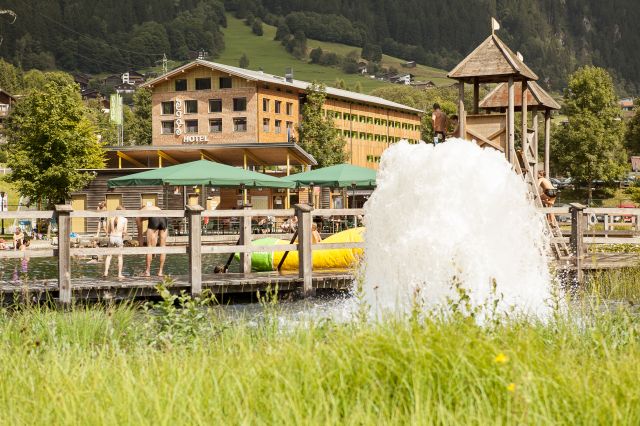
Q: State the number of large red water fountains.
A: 0